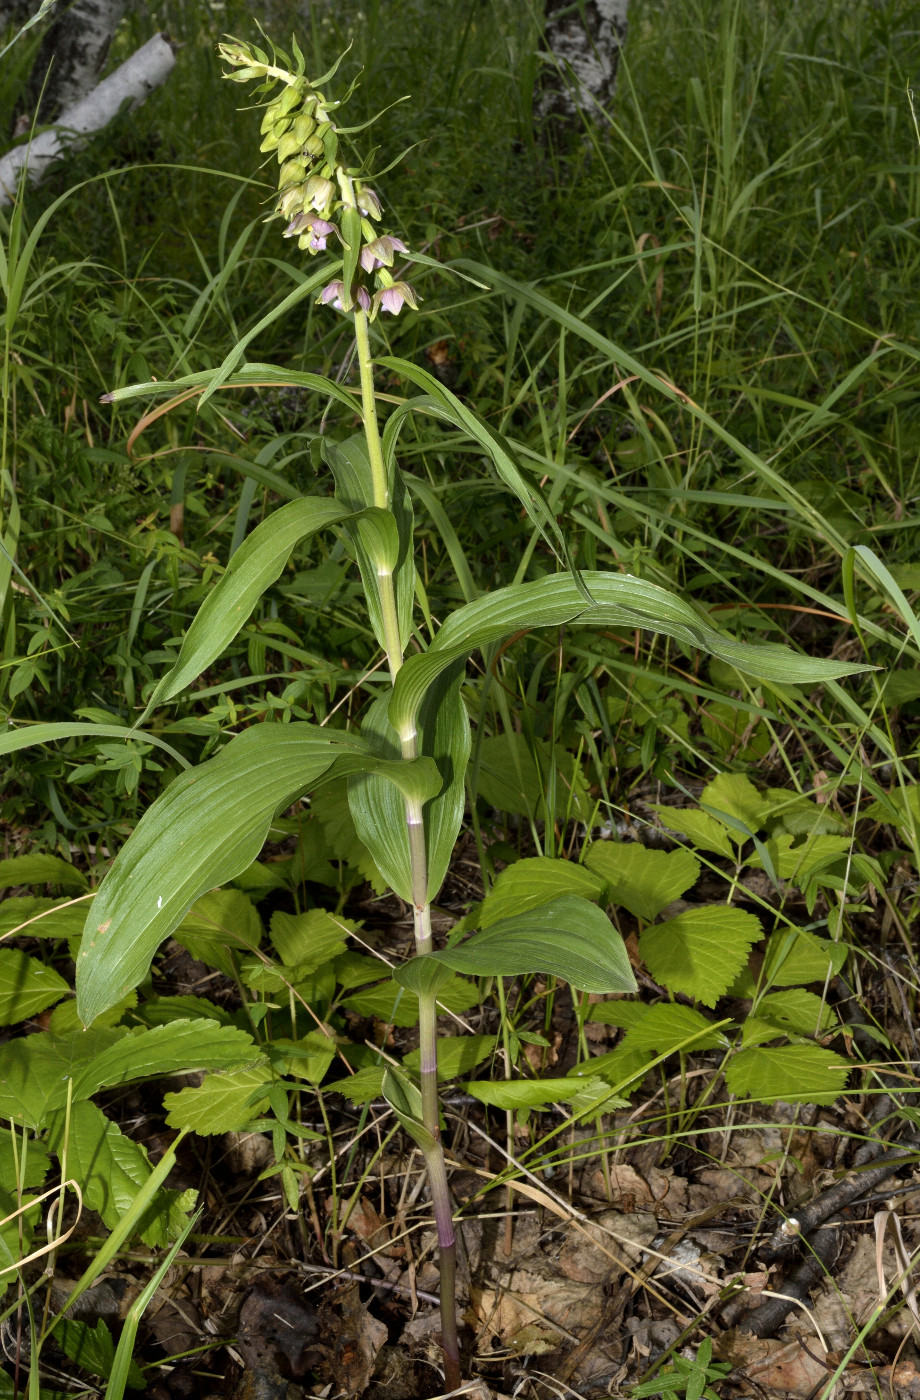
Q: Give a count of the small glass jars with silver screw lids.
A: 0